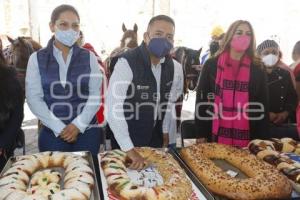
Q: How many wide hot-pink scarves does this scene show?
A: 1